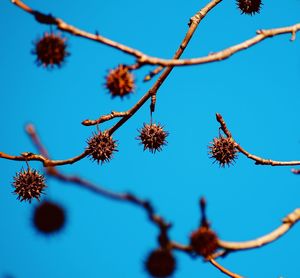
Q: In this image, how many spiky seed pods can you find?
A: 10